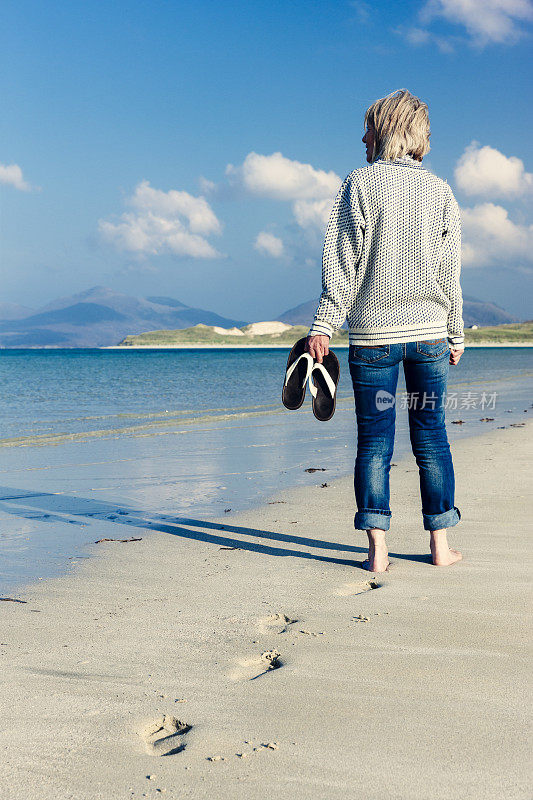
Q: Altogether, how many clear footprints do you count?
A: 4